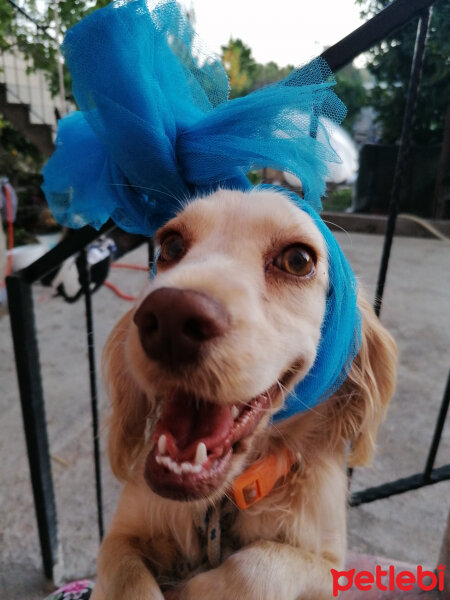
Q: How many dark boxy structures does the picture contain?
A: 1